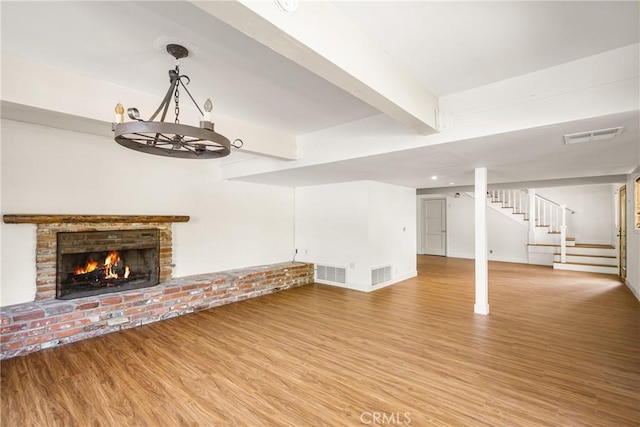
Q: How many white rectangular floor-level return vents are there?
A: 2